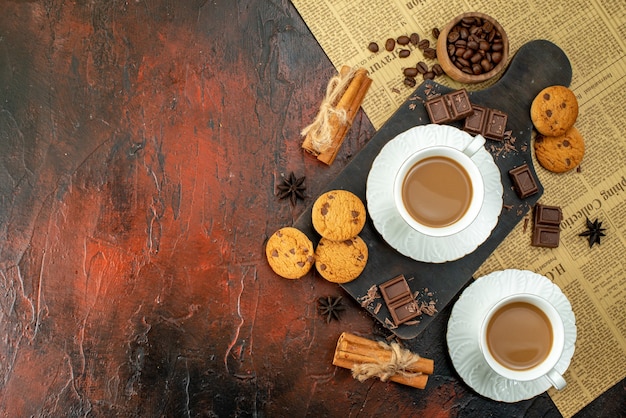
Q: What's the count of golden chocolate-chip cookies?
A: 5